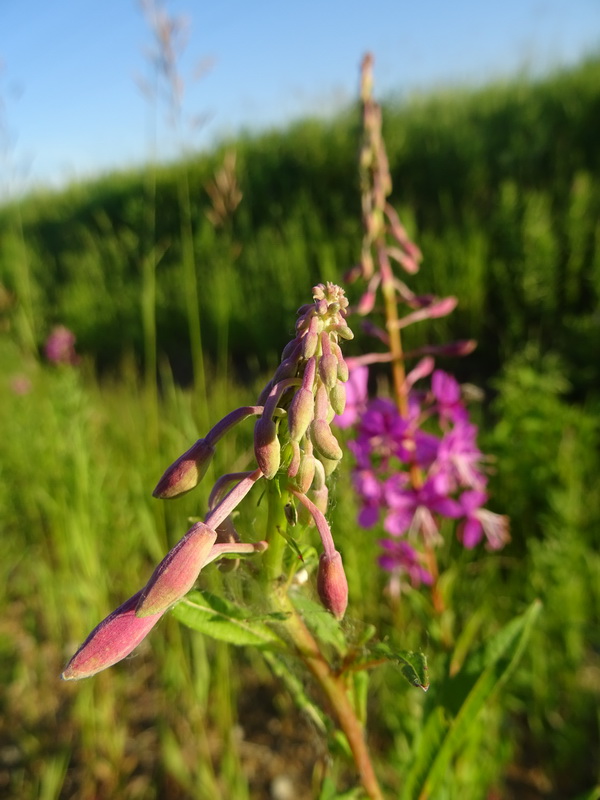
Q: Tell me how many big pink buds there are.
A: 3